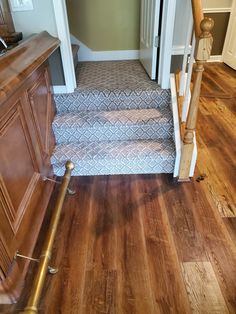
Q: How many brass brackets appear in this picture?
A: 2